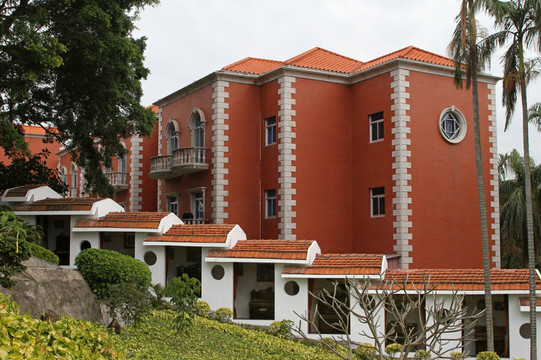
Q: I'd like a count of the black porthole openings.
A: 7